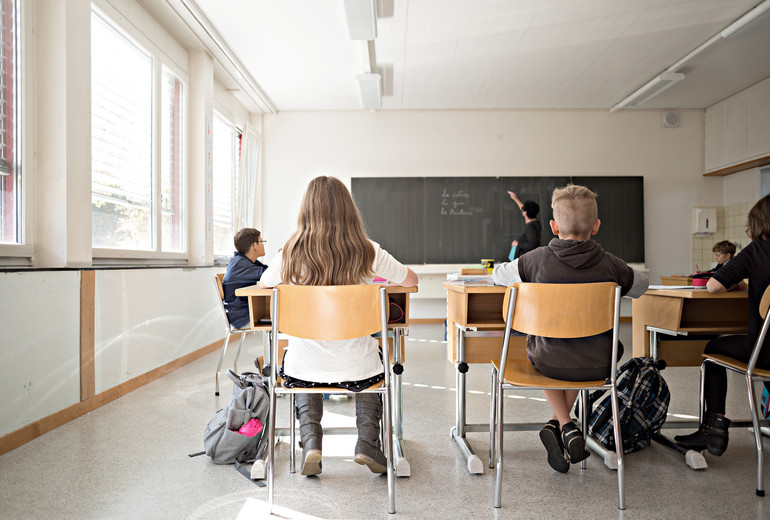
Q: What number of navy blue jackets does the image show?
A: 1